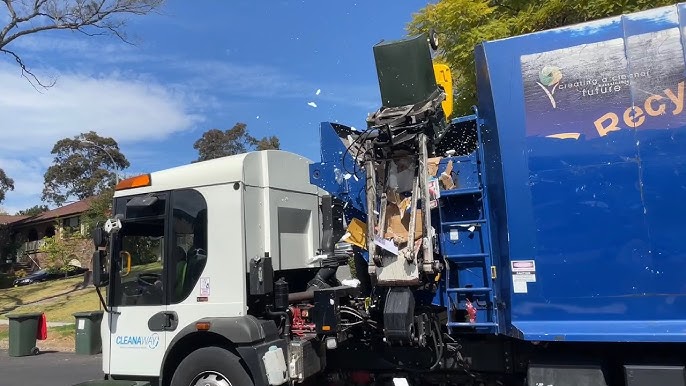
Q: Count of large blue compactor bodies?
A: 1